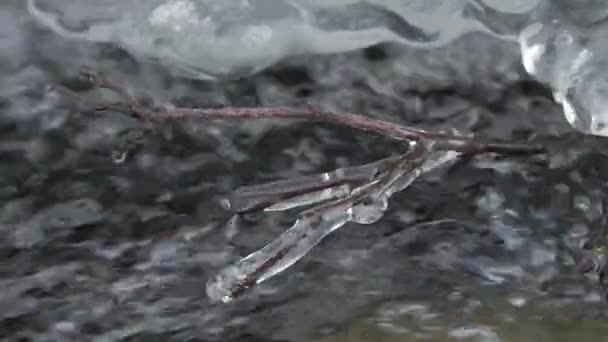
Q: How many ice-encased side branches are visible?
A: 2